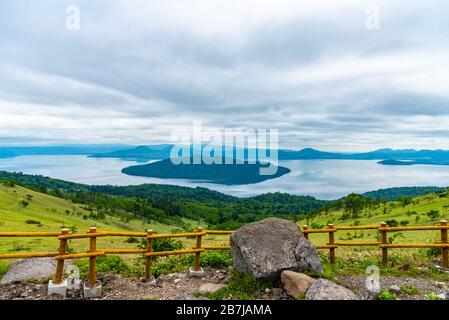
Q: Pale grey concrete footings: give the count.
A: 4